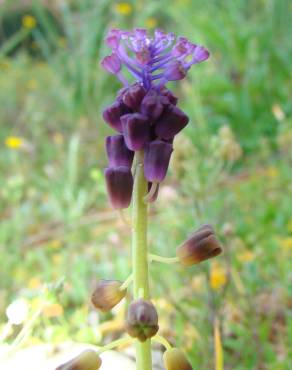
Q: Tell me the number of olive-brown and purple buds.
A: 5